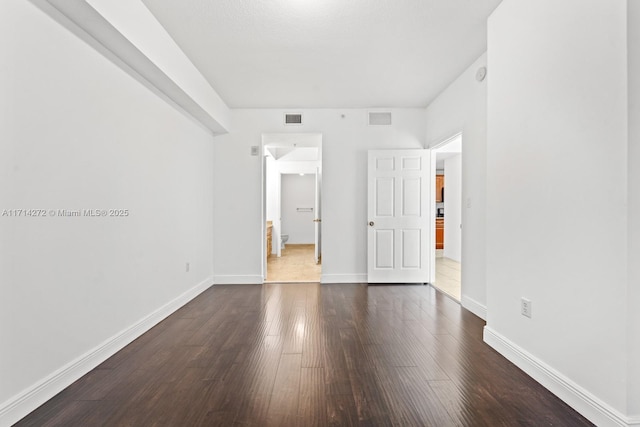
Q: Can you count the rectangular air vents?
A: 2